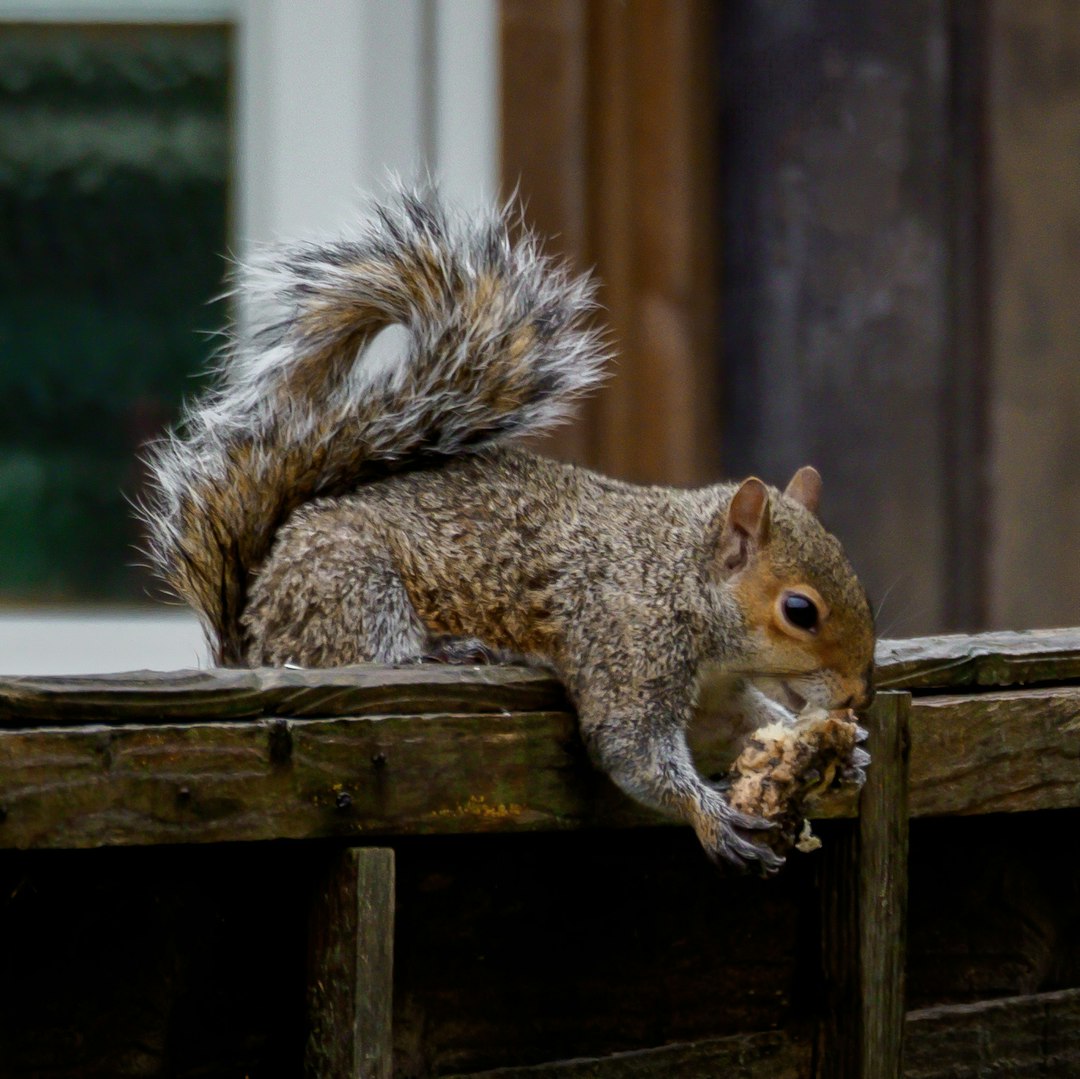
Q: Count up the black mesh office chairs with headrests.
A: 0